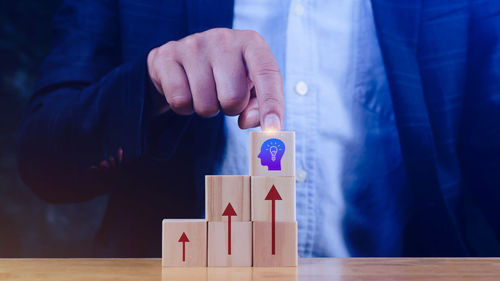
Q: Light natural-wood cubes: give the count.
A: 6